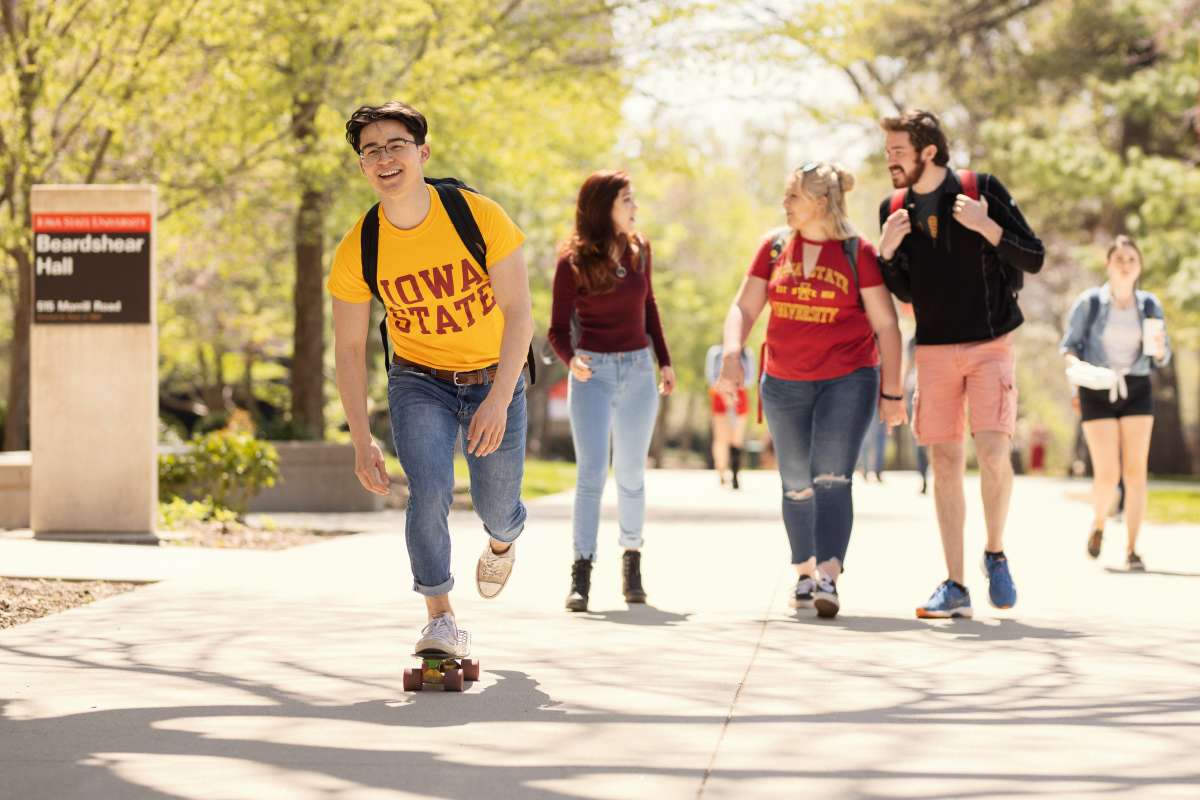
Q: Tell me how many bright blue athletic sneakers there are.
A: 2